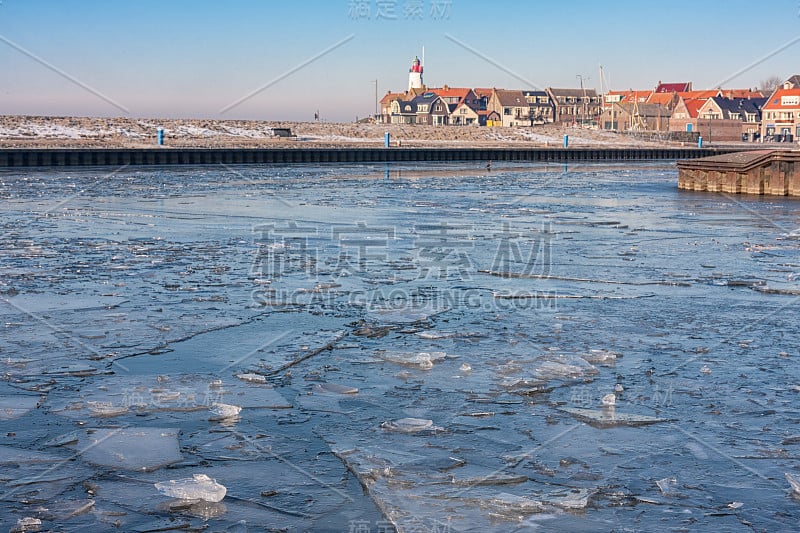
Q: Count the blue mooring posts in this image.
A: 4